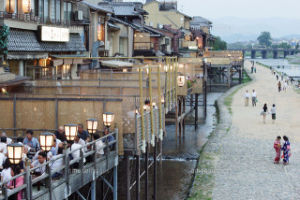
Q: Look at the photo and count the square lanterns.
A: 5